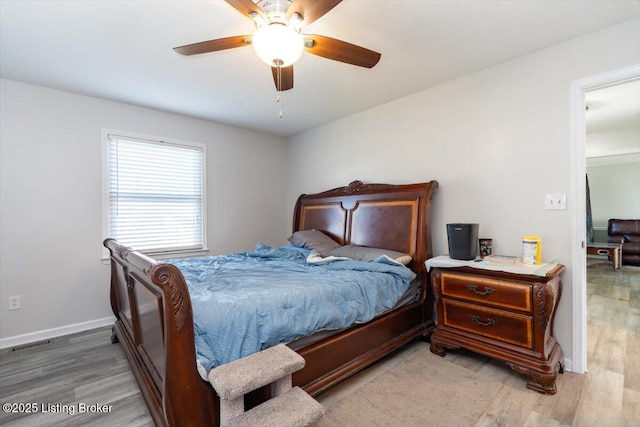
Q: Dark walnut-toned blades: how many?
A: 5